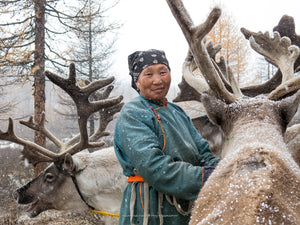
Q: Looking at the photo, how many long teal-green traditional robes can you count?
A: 1